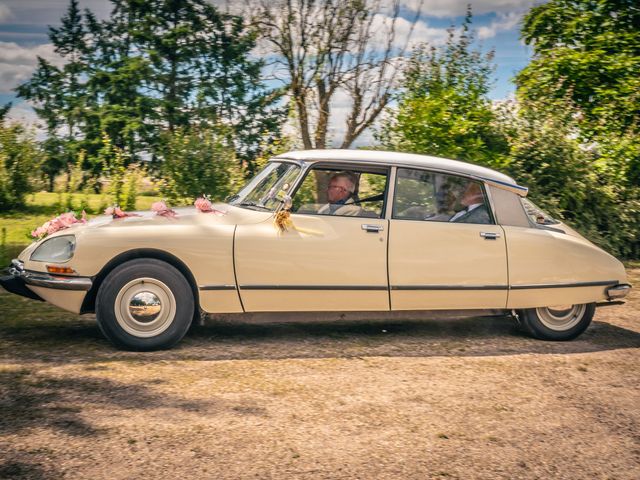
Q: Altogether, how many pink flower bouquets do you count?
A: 4